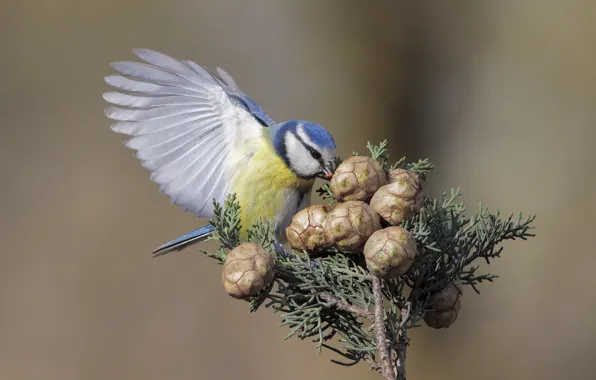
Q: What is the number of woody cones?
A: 7